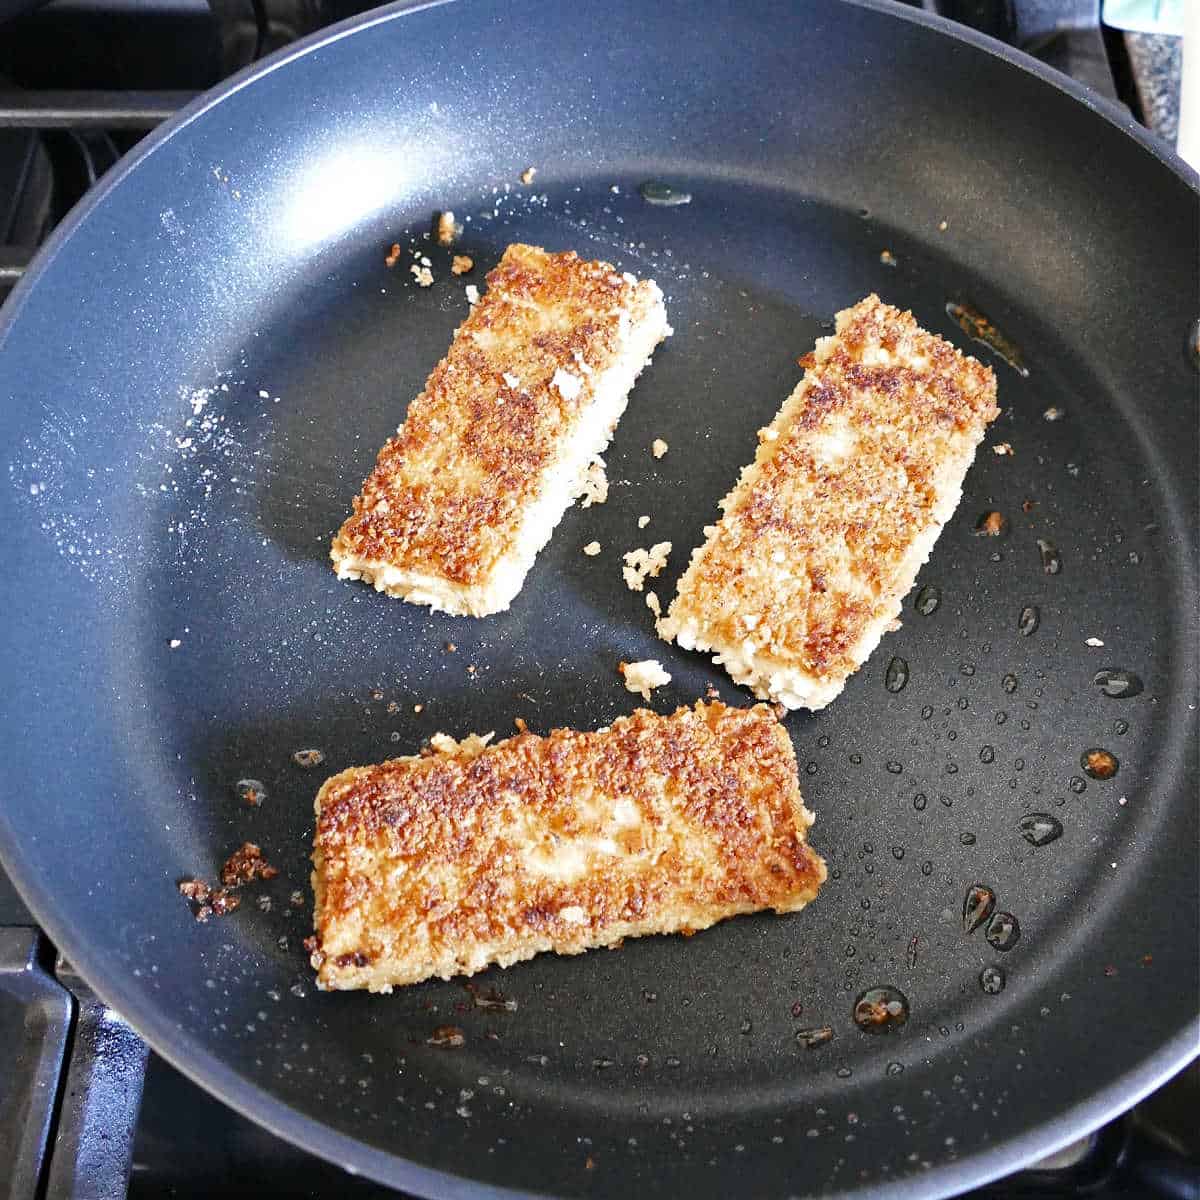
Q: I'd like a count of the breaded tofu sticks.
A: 3